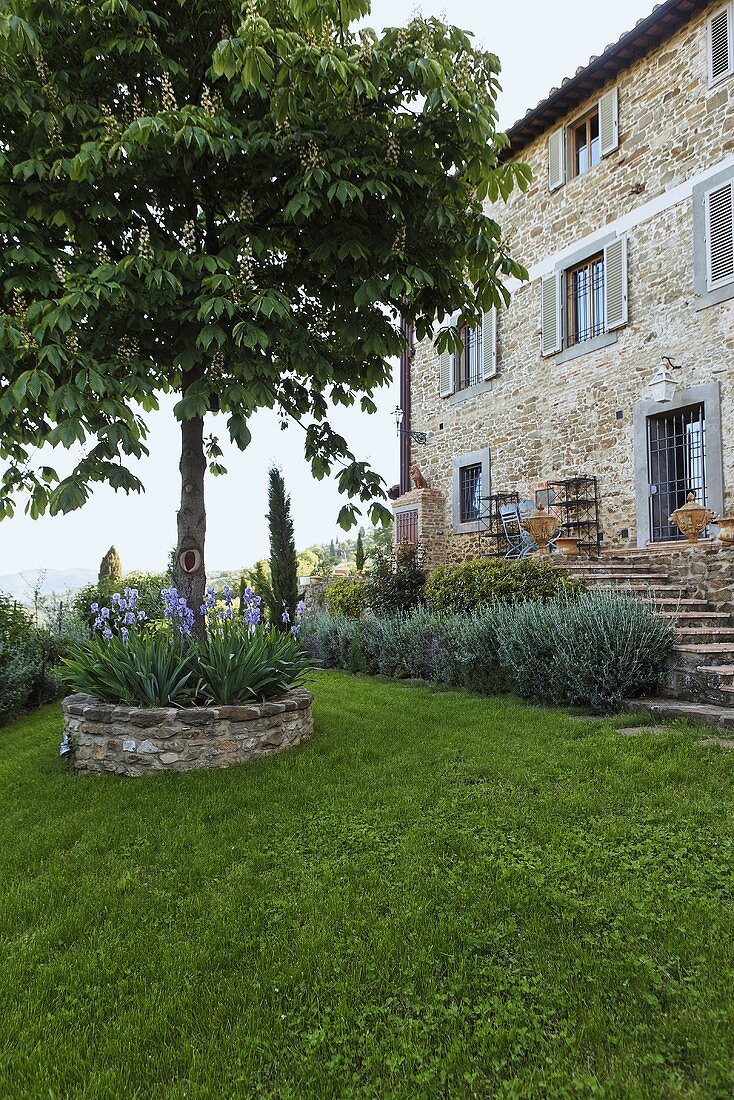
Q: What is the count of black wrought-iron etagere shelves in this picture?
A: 2